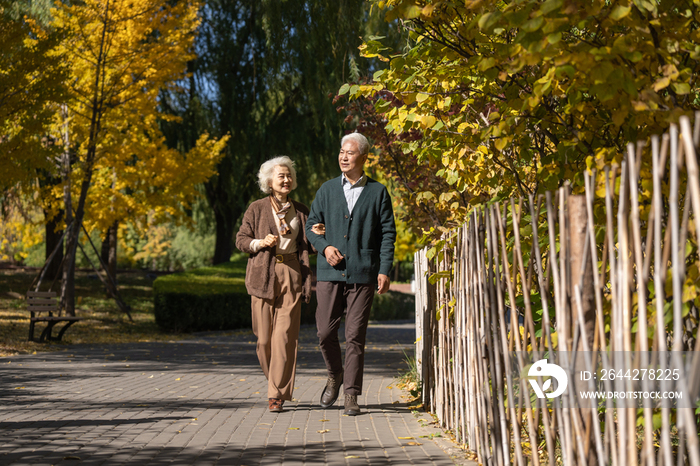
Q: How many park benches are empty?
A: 1